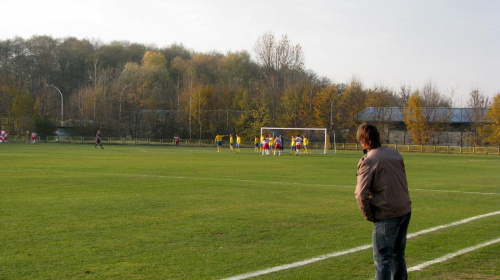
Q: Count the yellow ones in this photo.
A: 8